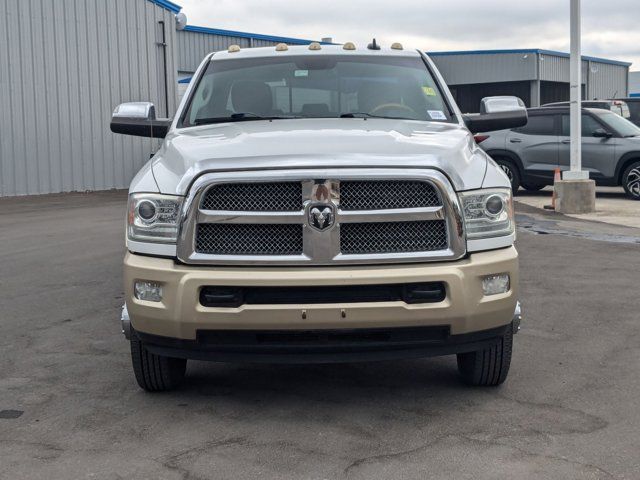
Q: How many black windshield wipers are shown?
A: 2